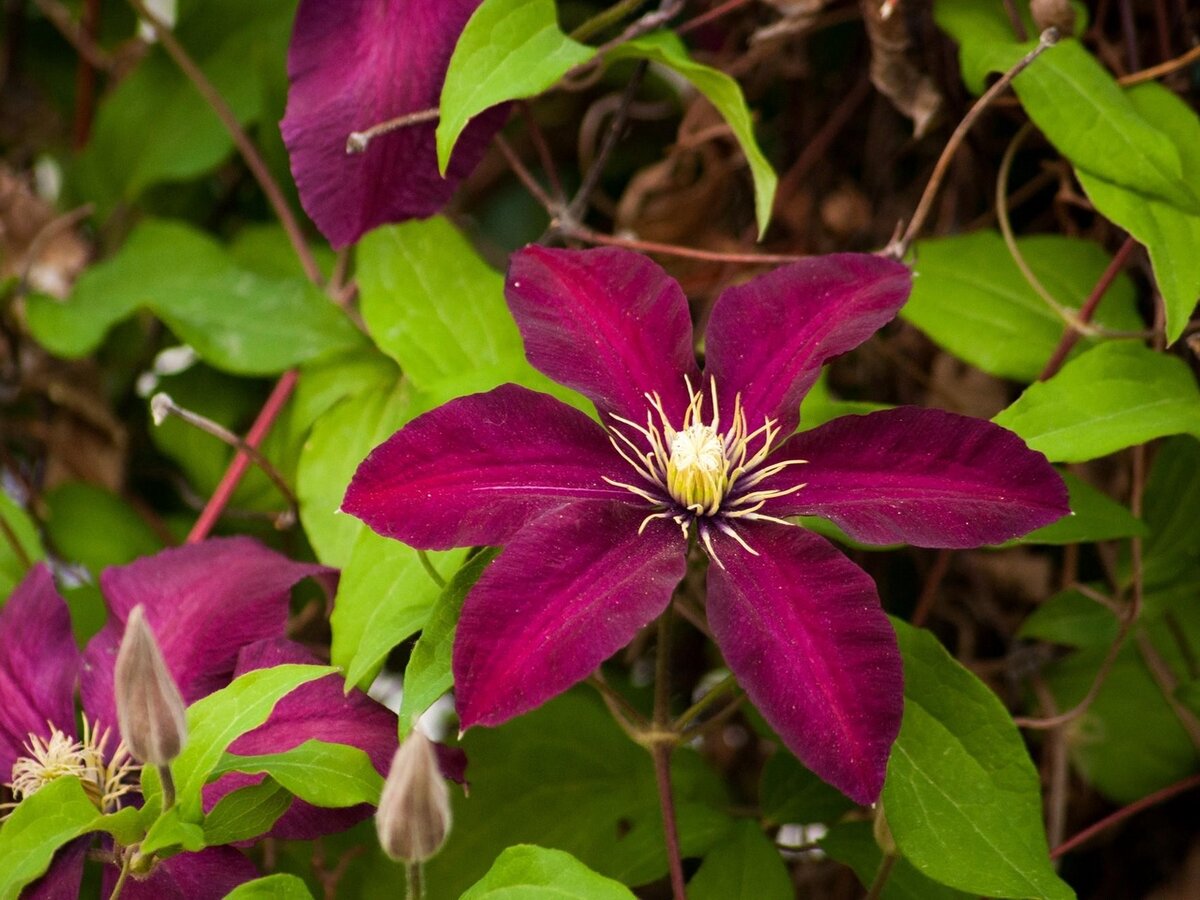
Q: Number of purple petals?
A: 12